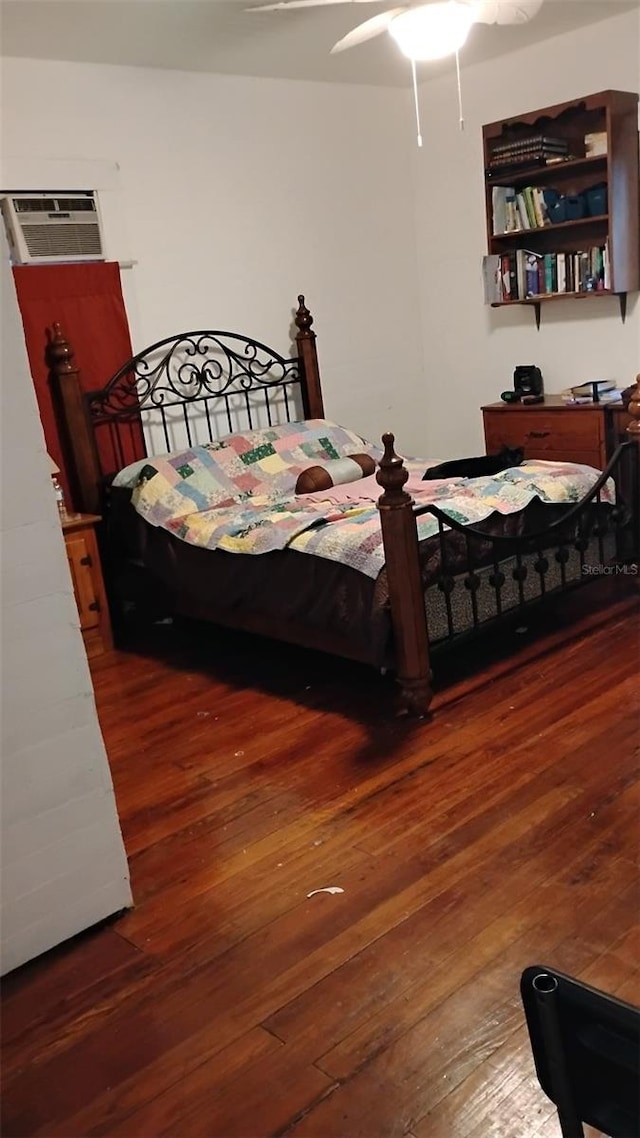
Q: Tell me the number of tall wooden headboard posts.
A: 2